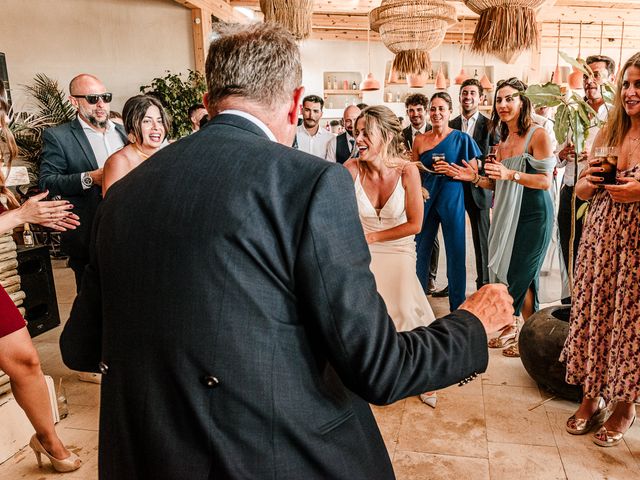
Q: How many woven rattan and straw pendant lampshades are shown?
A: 3